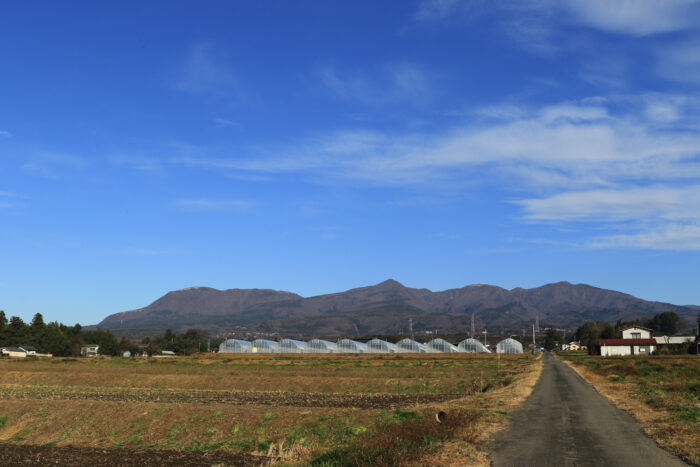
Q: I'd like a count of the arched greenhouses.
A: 10